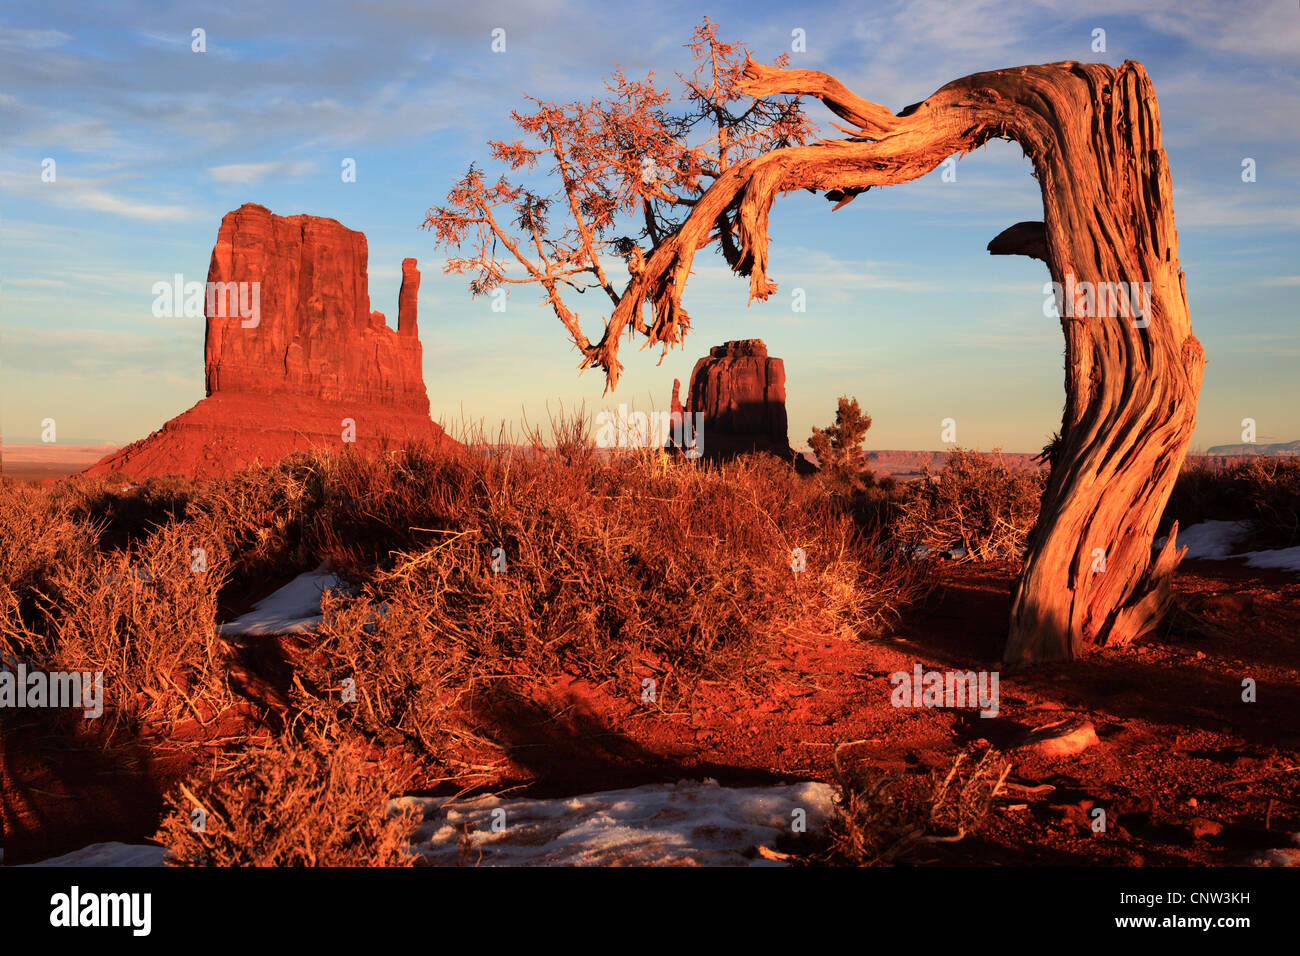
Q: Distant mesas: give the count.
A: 2